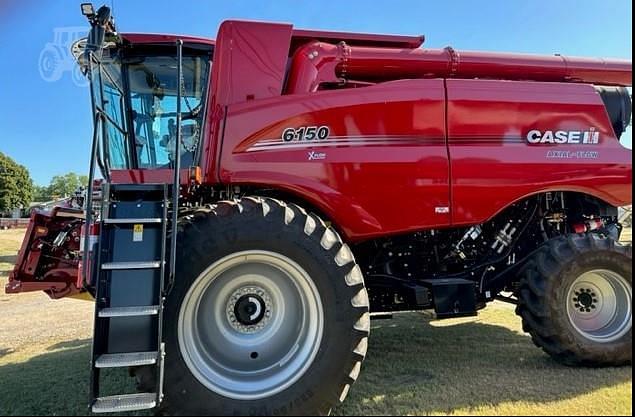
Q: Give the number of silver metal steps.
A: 5